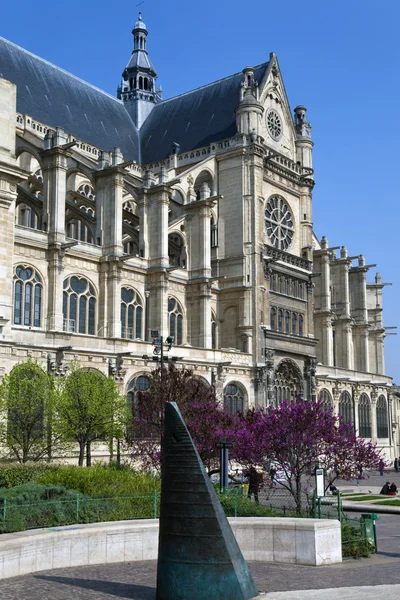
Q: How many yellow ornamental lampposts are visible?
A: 0